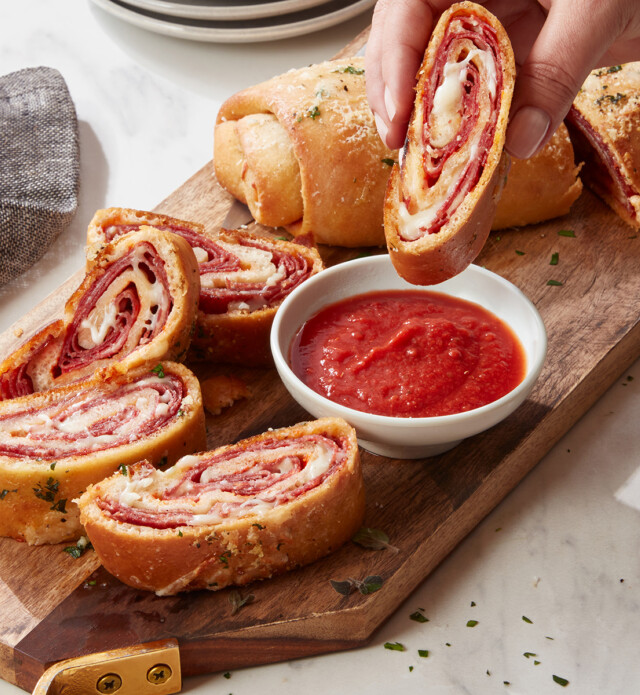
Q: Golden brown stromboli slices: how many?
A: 5